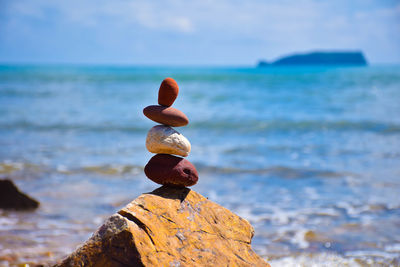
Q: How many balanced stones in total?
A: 4